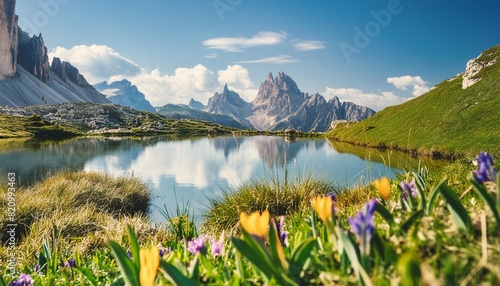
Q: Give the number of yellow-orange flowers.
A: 4